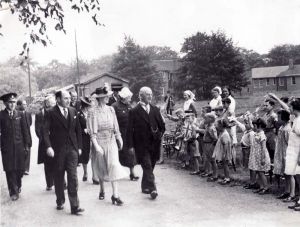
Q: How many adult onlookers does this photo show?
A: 3